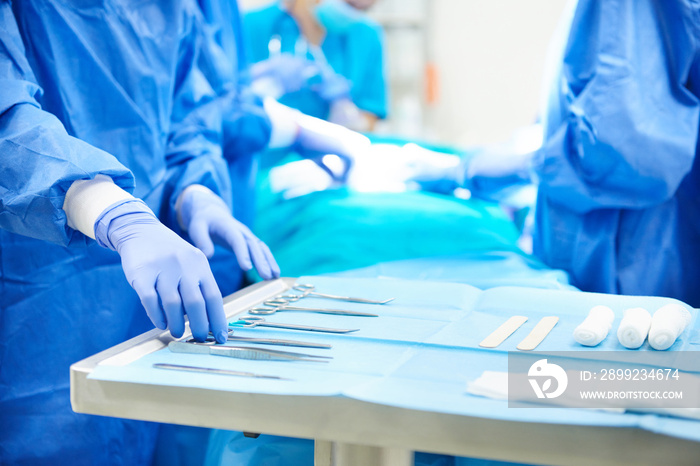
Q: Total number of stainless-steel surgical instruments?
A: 6